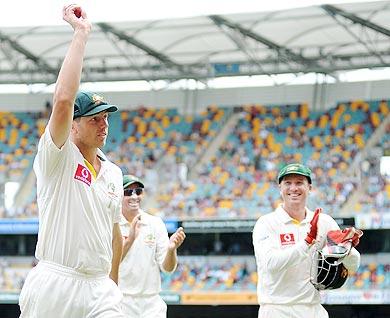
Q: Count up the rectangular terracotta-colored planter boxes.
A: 0